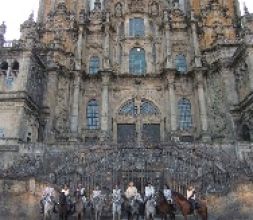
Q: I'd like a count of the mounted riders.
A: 9